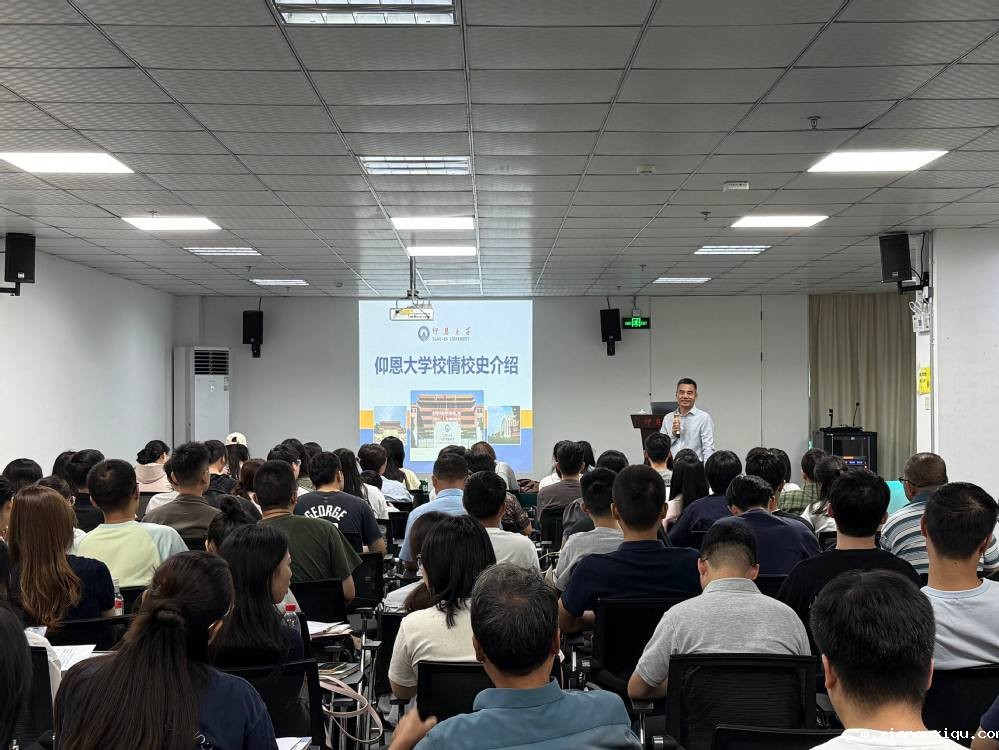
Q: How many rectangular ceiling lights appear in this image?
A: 13